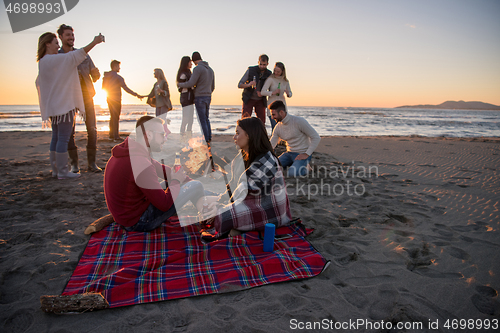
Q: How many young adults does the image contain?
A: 11